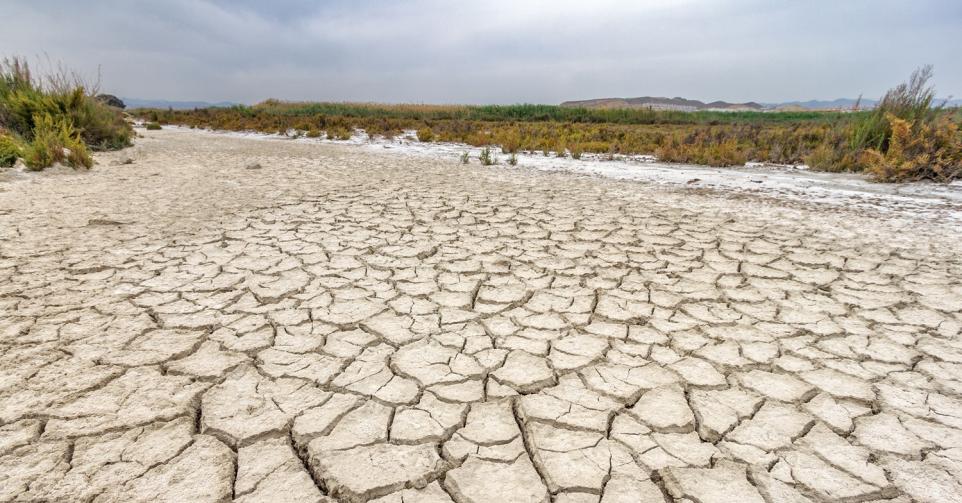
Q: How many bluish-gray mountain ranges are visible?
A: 2